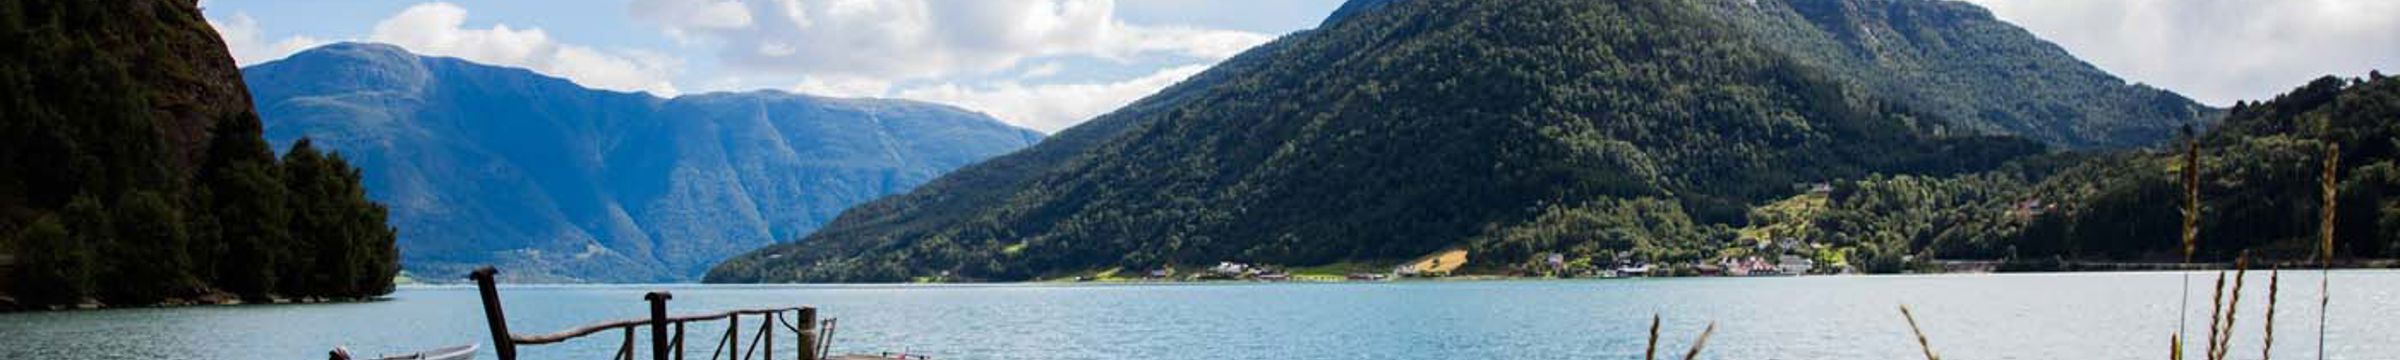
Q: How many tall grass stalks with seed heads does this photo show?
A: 9